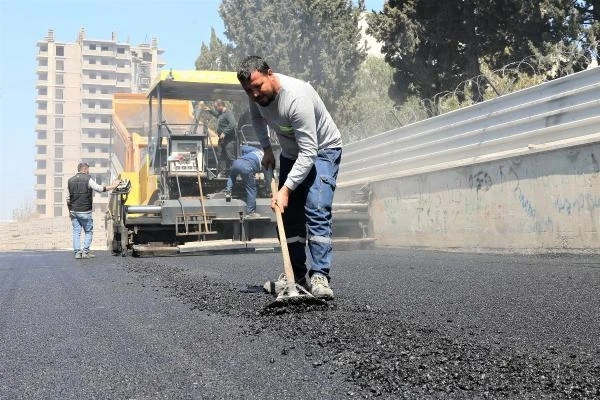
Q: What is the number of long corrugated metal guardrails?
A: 1